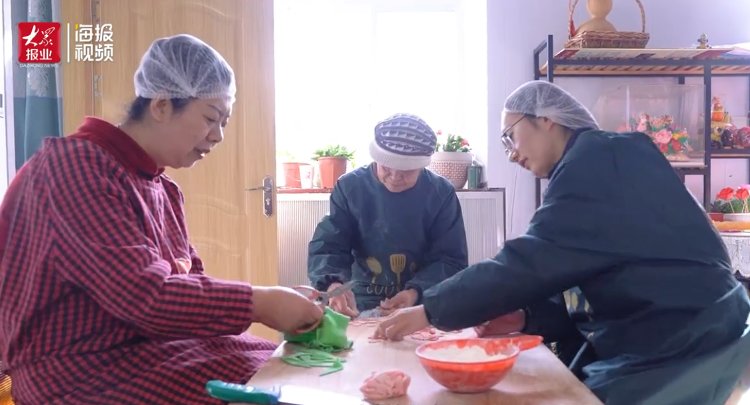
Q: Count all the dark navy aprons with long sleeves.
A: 2